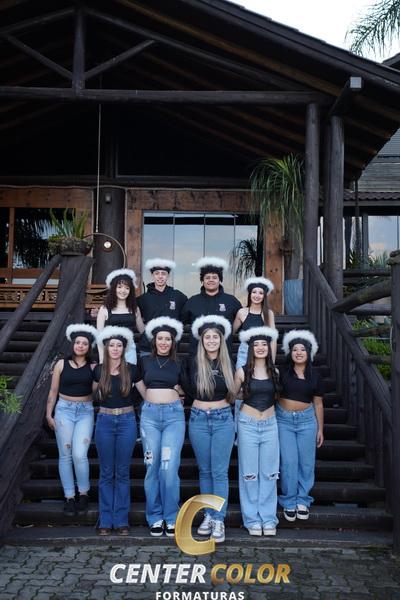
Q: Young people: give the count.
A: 10